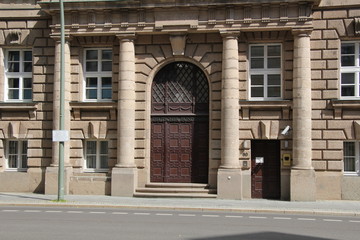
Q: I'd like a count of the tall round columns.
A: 4